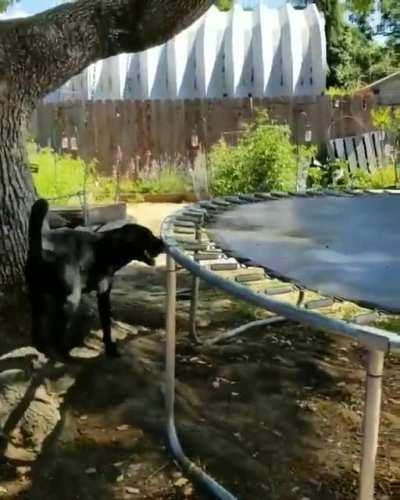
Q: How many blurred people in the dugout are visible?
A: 0